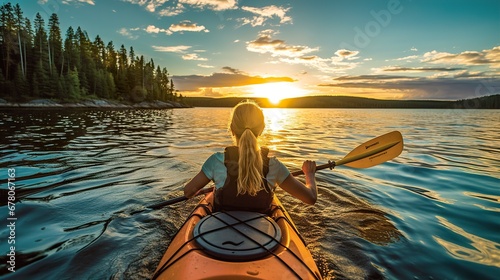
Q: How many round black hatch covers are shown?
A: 1